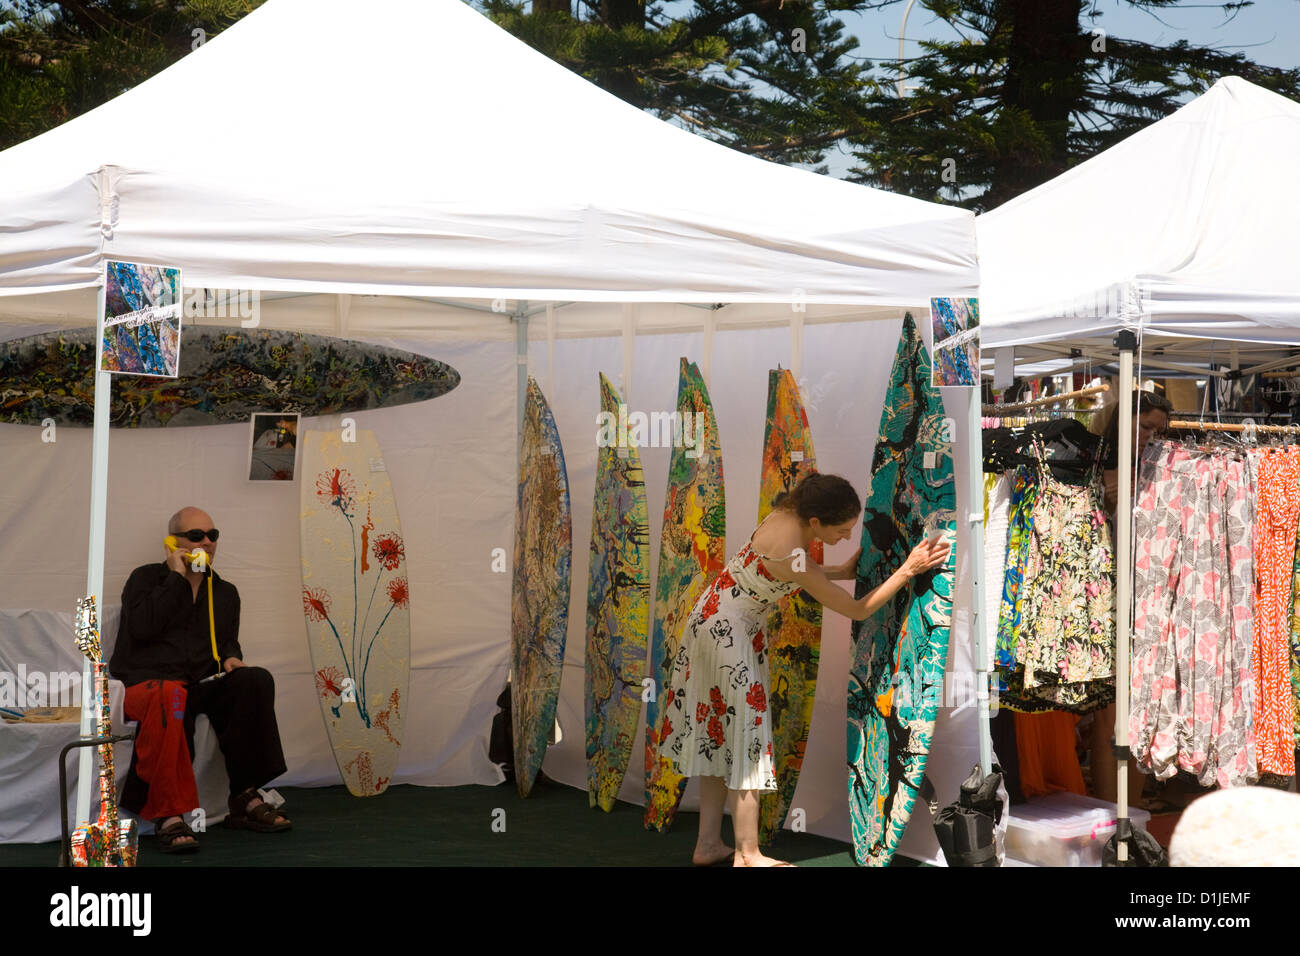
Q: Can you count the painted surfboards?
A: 7